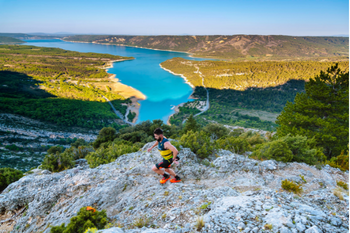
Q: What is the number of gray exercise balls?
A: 0